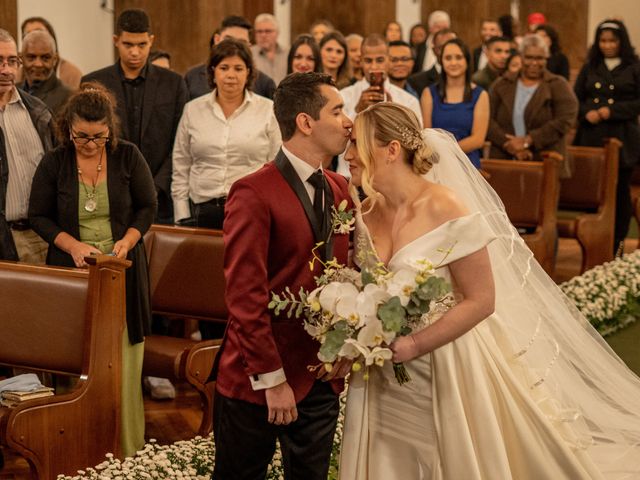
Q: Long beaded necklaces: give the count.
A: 1